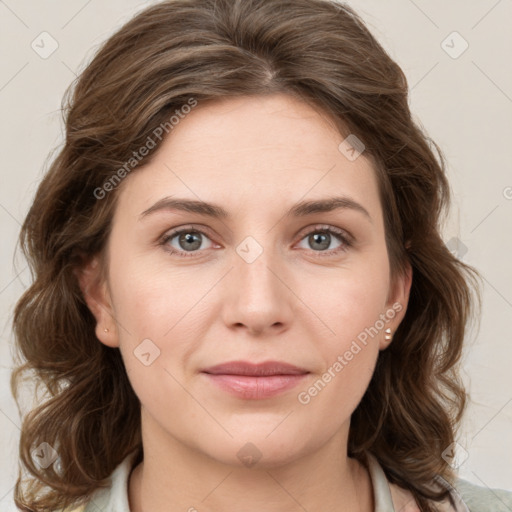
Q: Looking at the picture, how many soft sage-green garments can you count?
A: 1